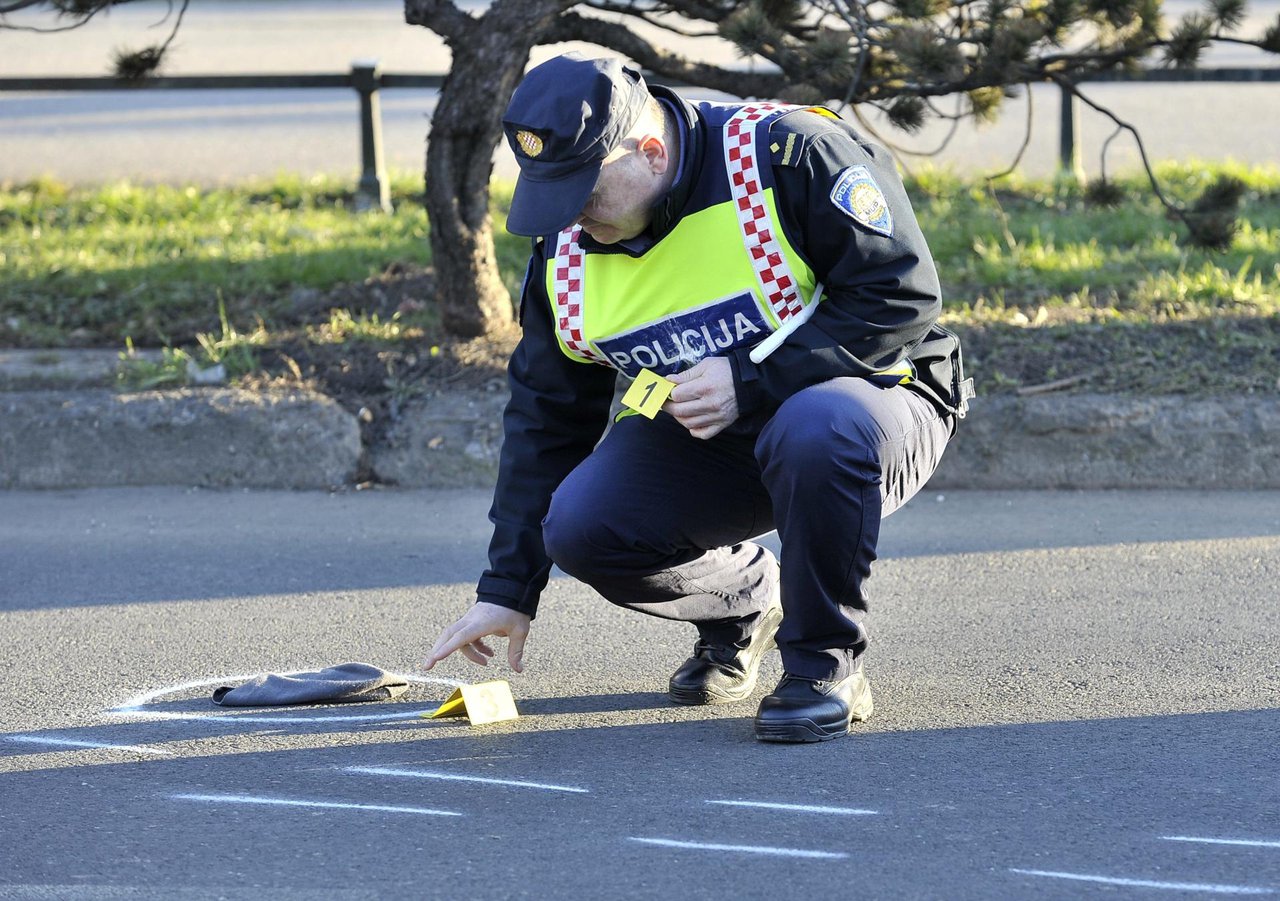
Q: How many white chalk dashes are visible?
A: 7